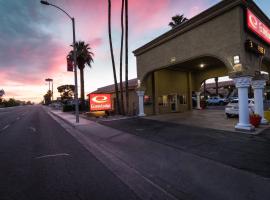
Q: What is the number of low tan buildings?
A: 1